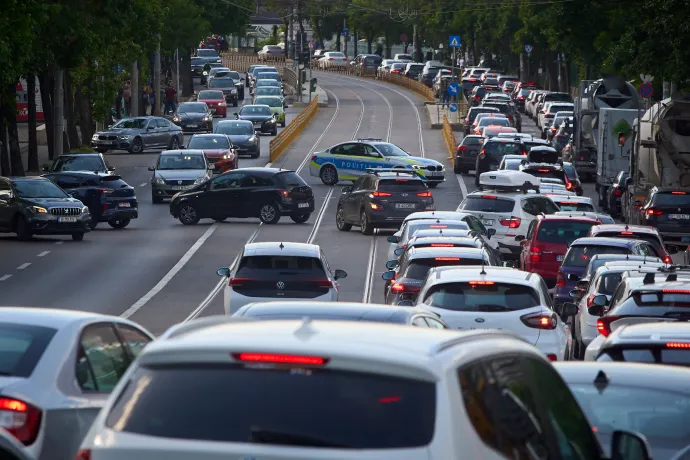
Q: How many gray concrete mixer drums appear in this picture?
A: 2